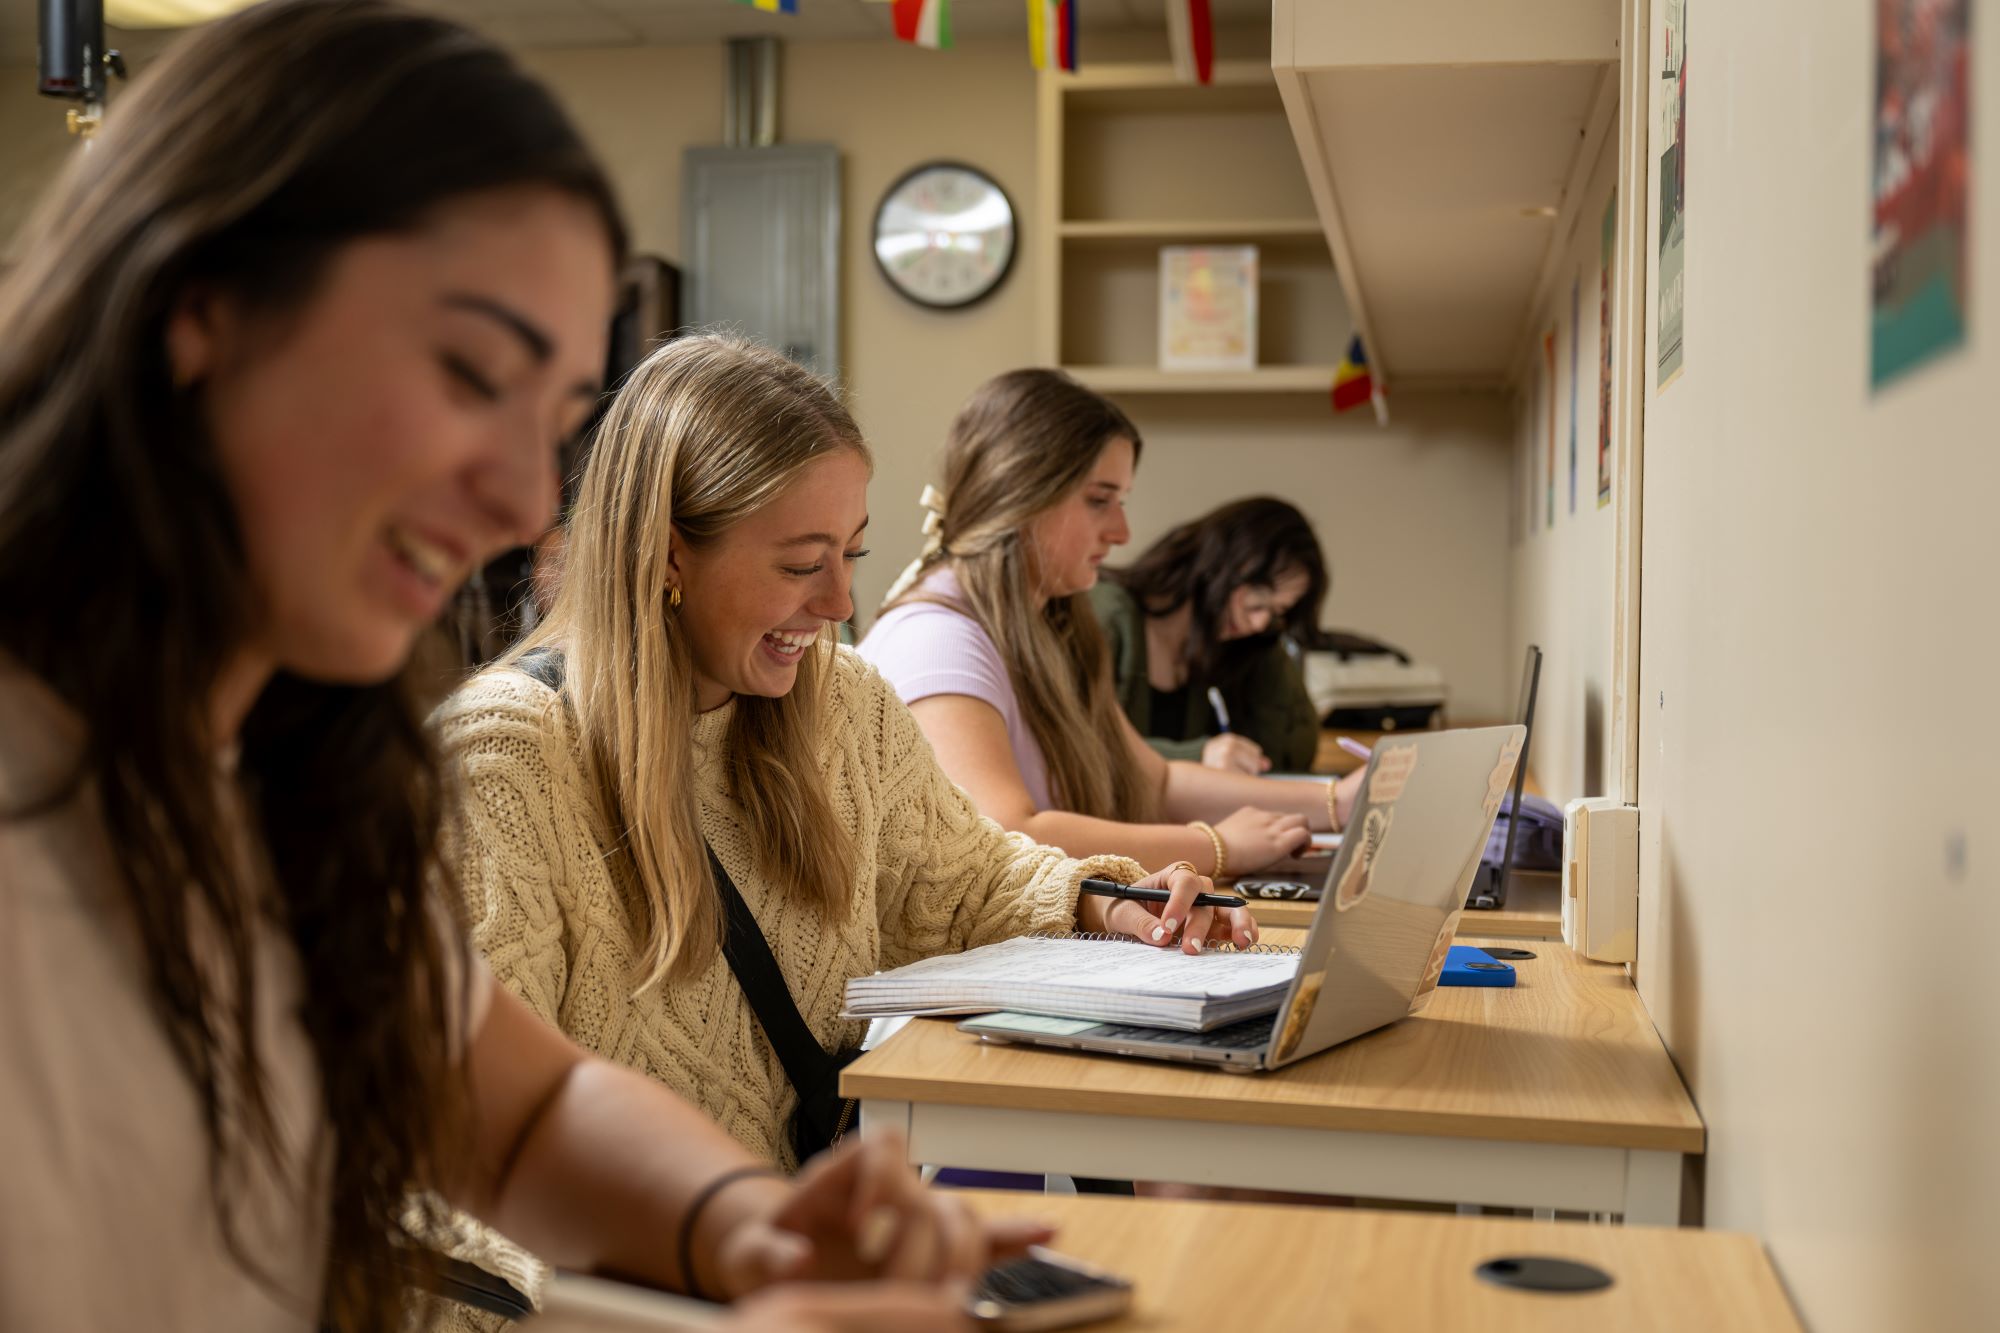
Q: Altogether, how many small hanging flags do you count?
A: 5